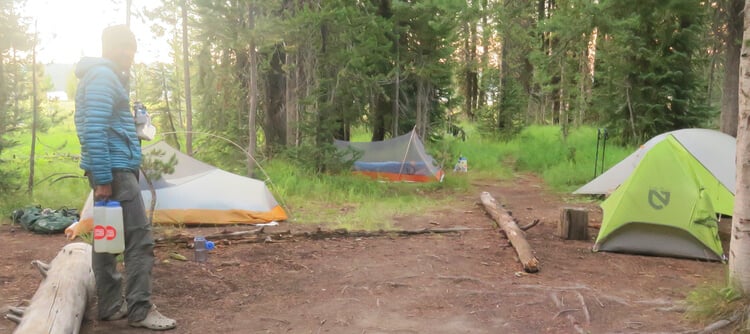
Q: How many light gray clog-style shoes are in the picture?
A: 2